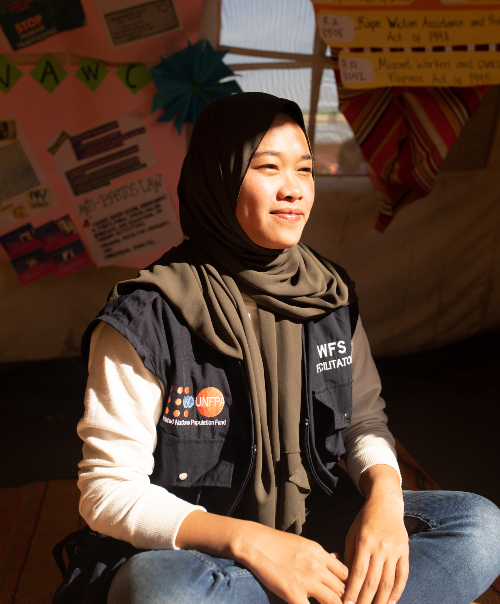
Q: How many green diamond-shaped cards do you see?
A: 4